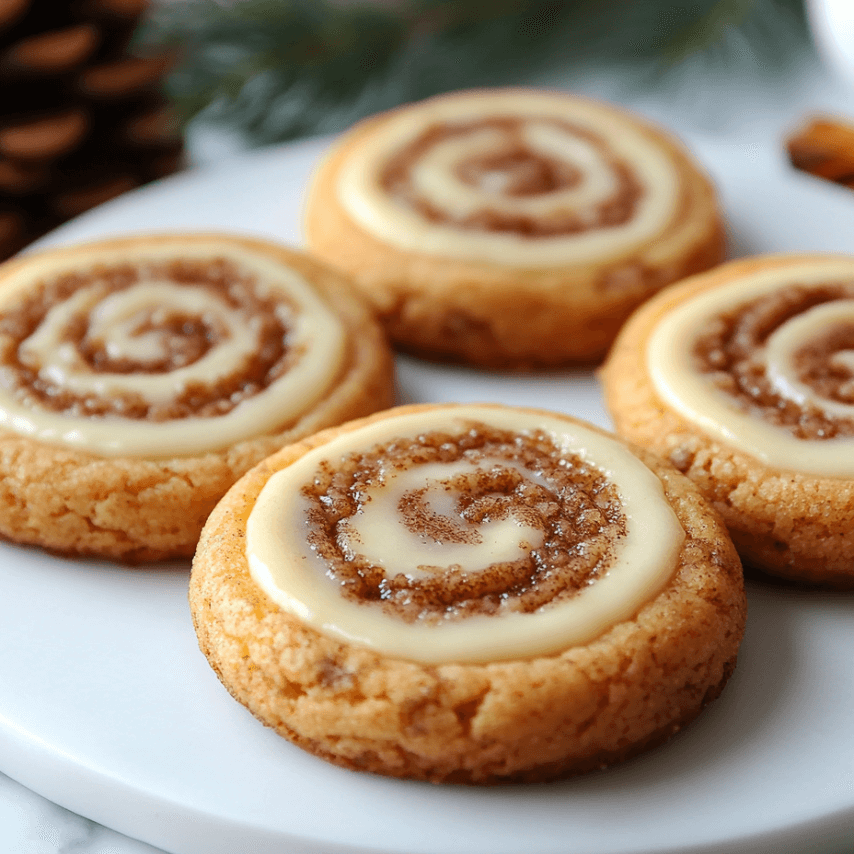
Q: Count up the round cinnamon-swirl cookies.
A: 4